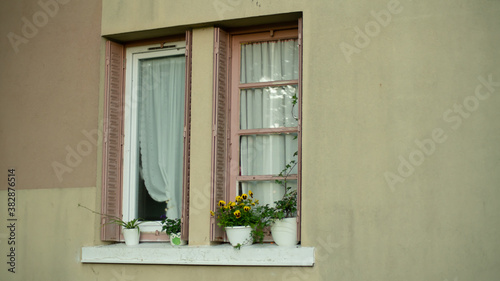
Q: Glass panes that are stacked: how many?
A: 4